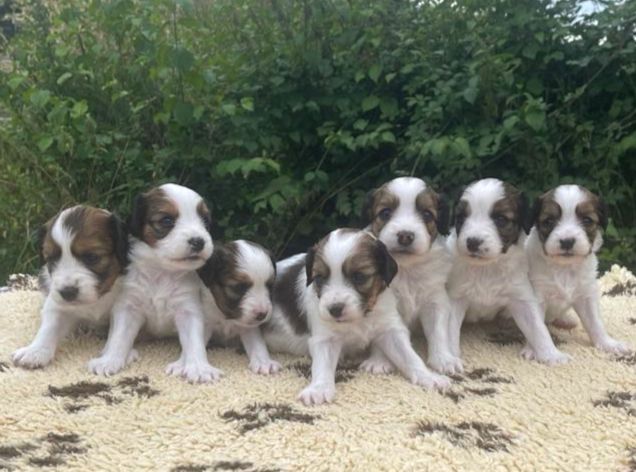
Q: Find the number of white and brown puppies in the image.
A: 7